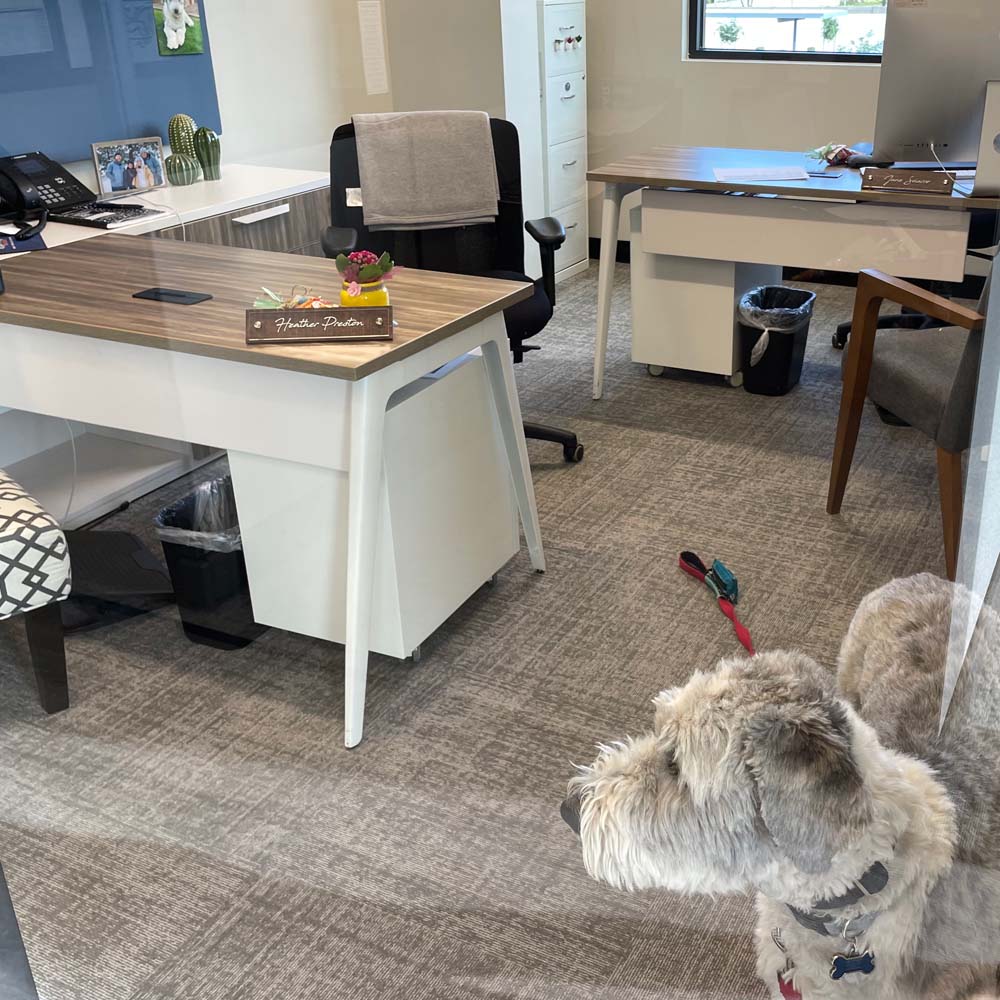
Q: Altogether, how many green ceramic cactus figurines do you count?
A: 3